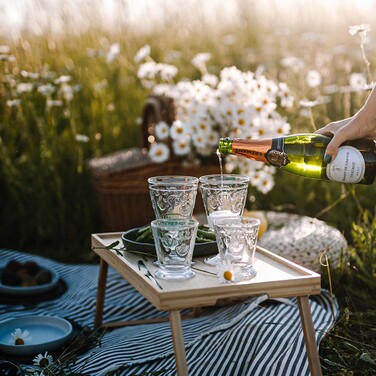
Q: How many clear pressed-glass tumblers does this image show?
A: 4